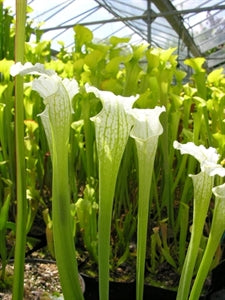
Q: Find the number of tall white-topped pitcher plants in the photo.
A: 5